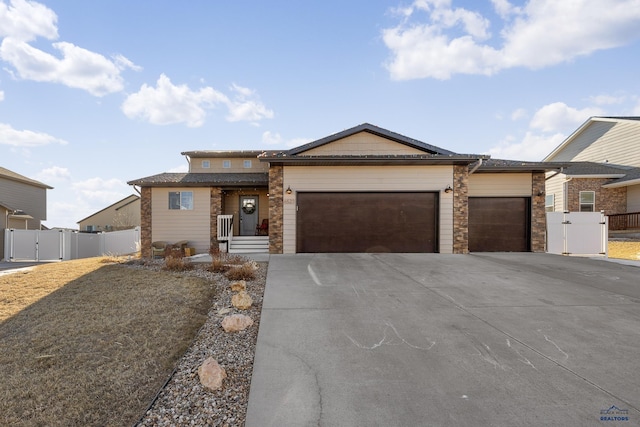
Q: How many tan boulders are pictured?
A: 4